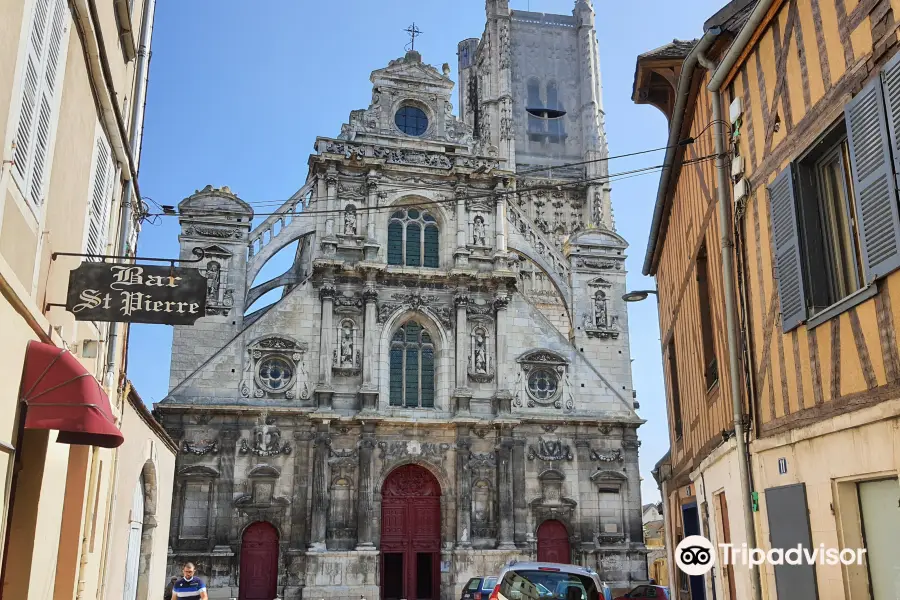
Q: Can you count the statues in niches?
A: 6